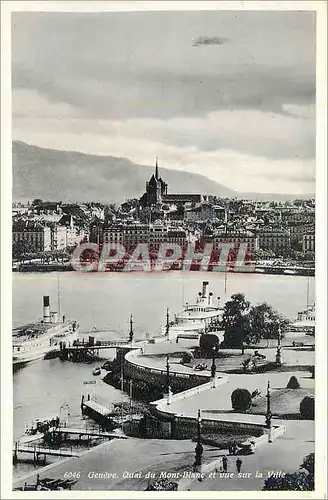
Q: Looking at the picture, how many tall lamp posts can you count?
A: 7